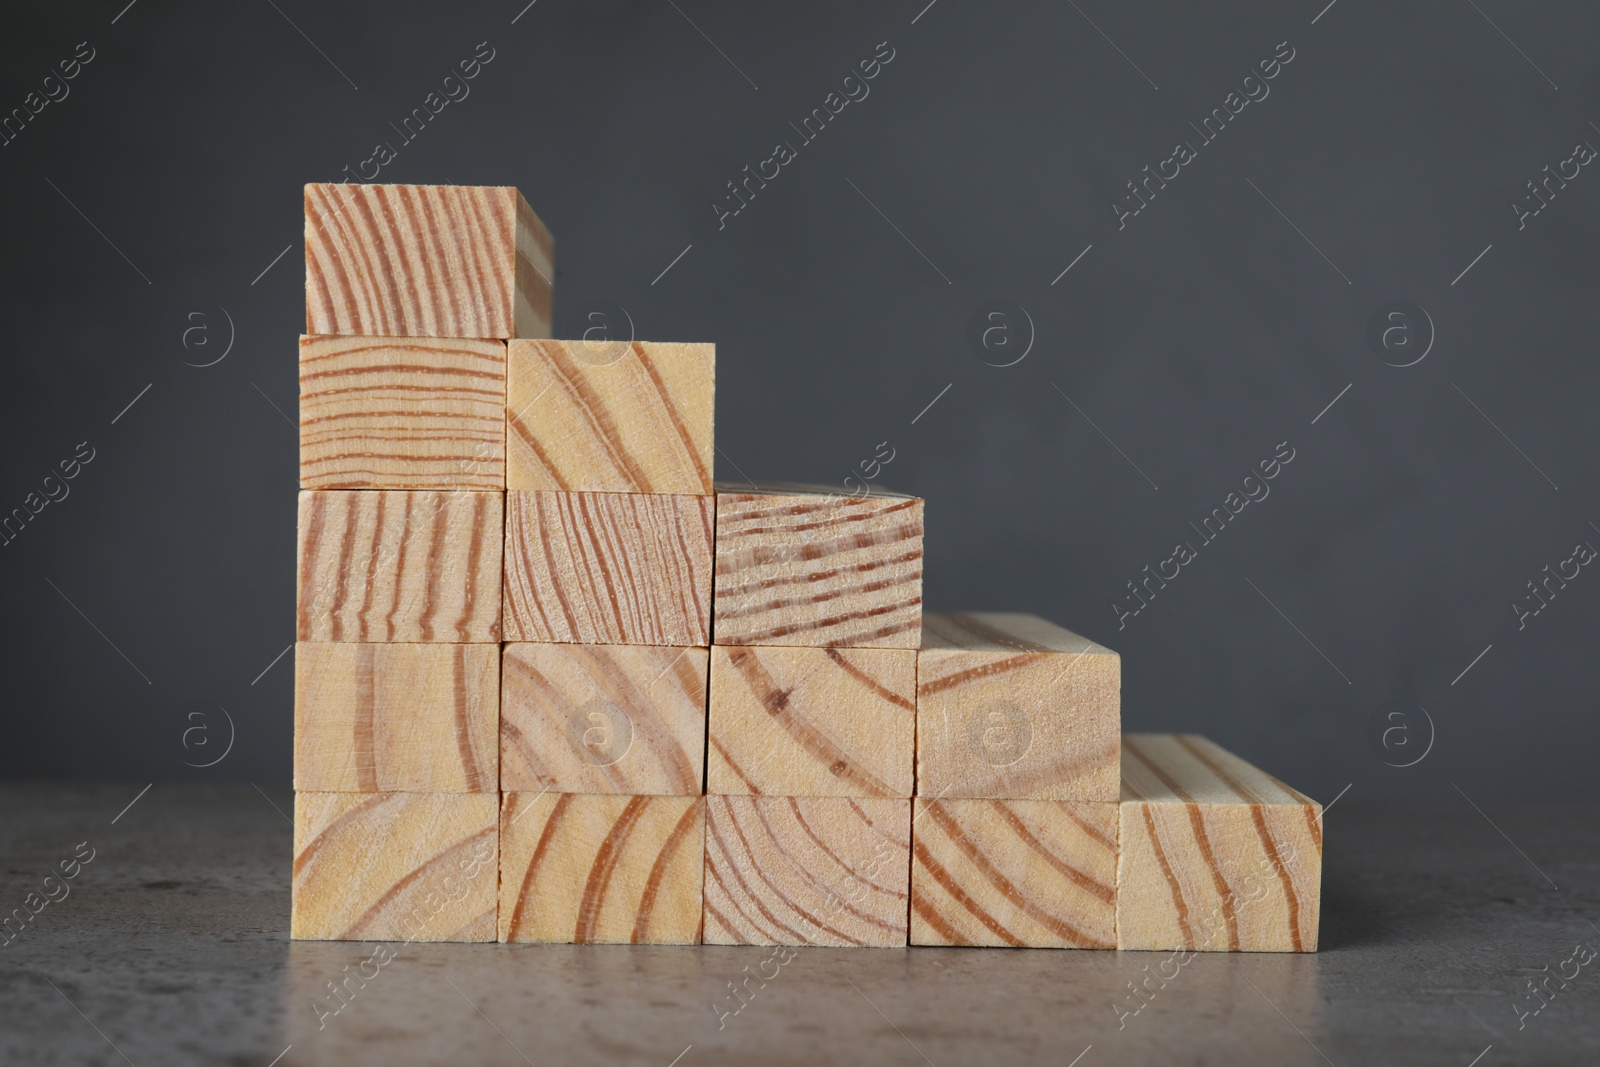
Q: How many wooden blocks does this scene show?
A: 15